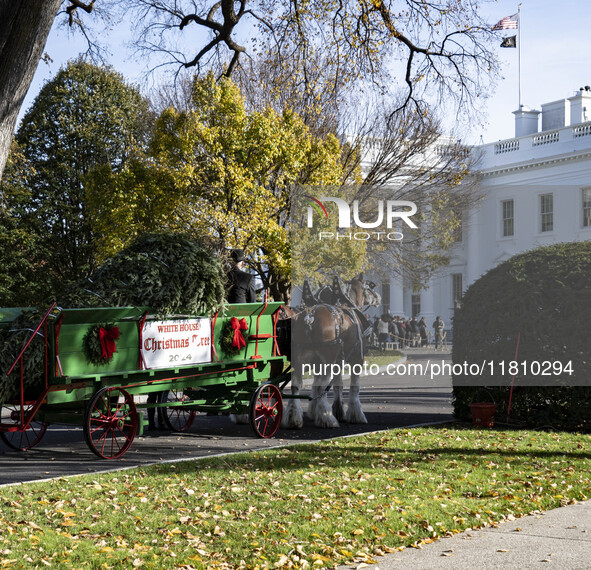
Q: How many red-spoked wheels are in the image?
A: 4